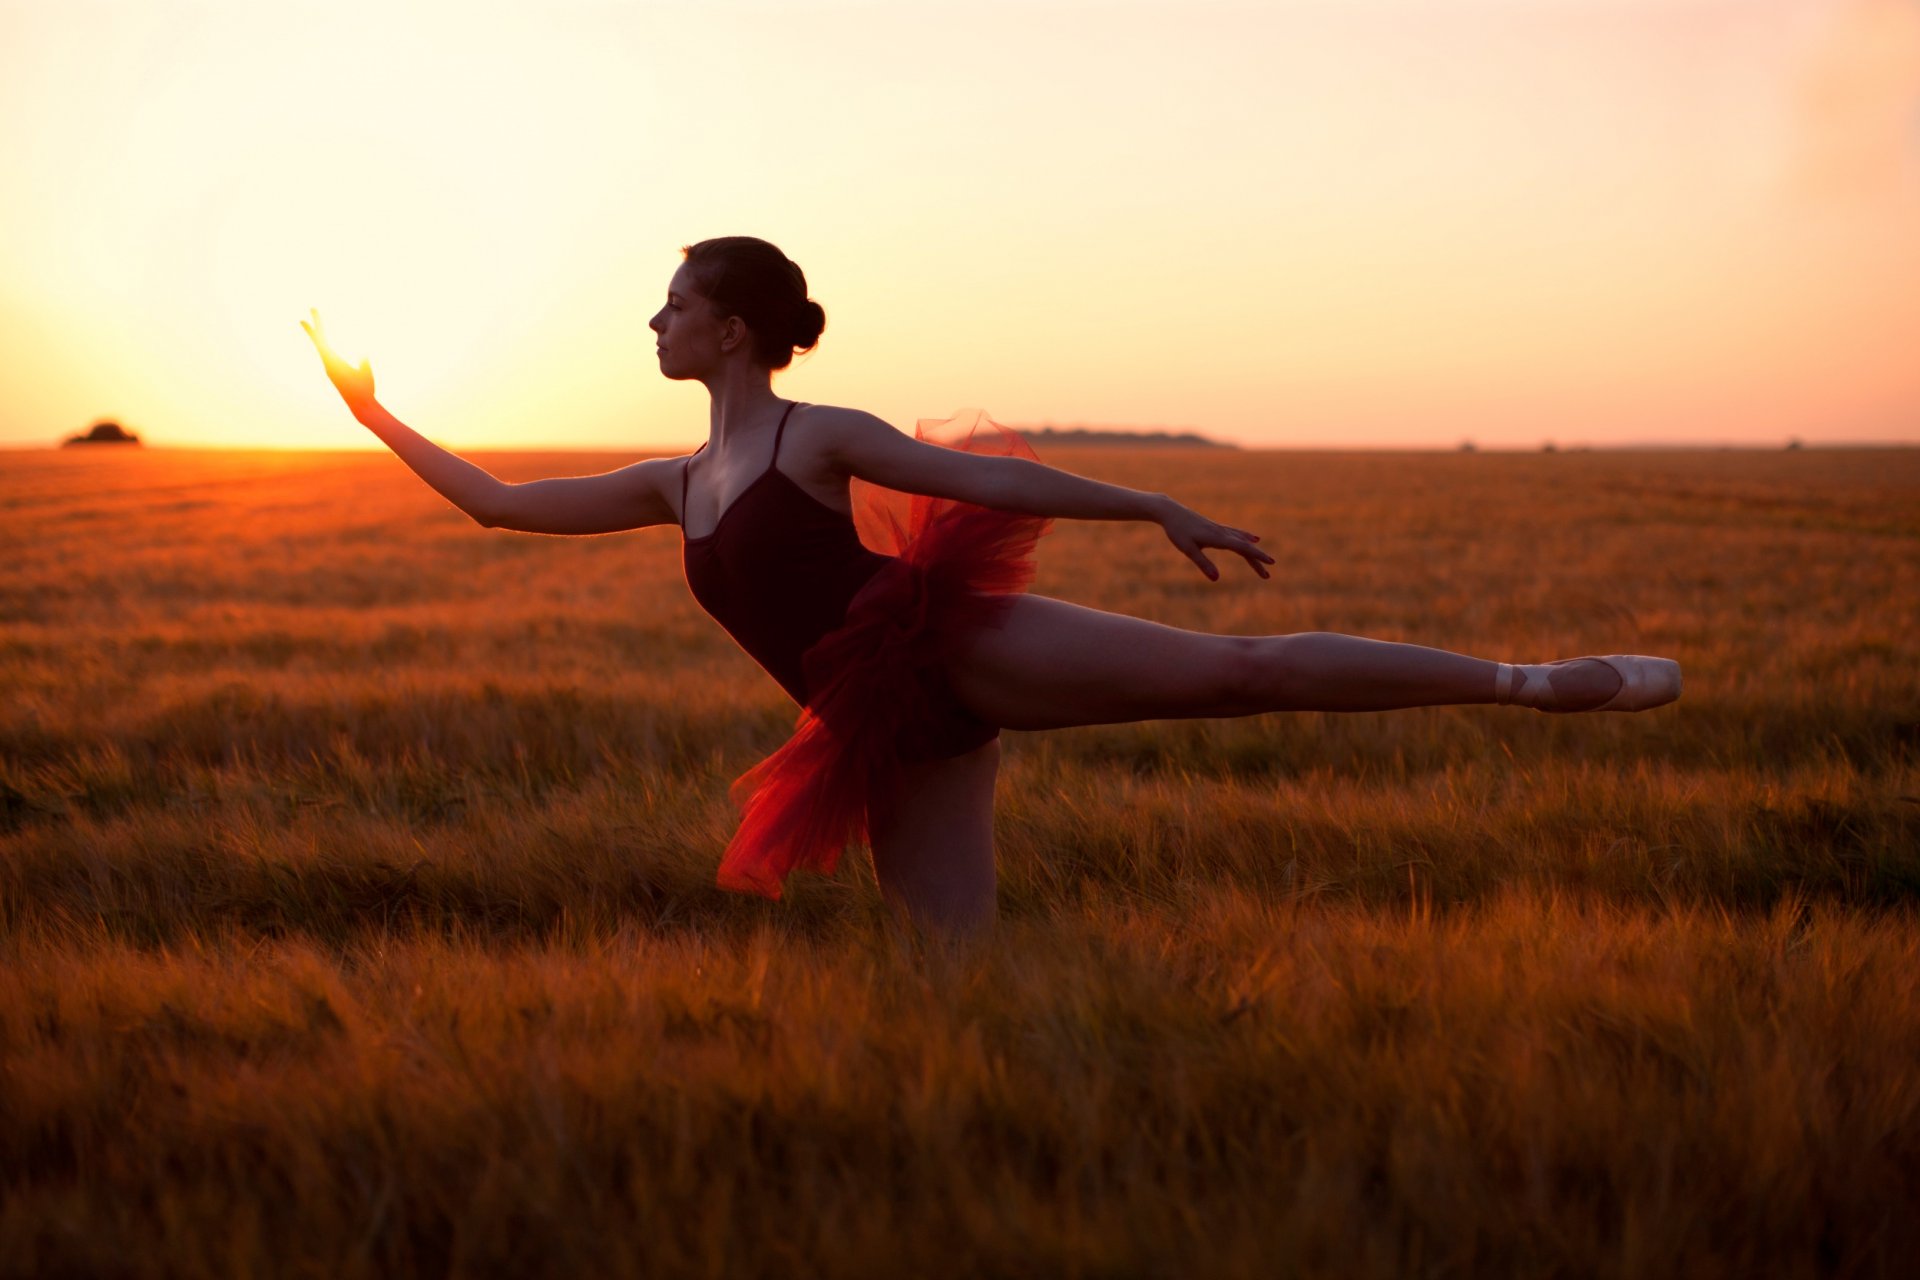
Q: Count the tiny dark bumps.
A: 3